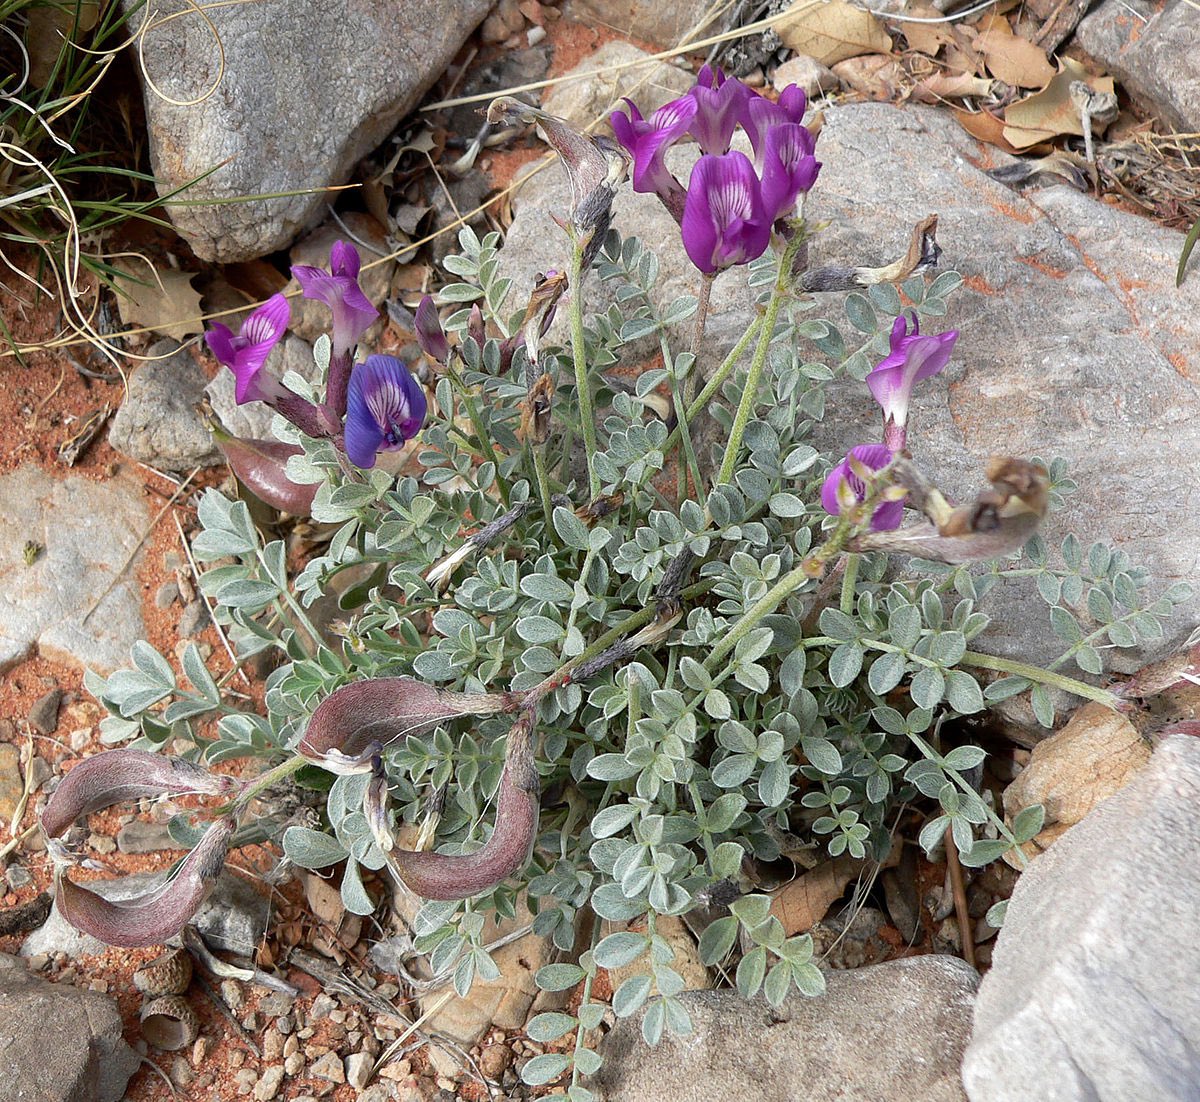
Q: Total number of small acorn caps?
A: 2